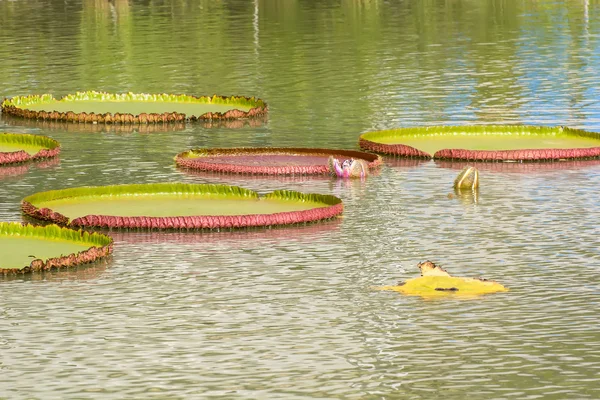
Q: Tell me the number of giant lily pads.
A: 6